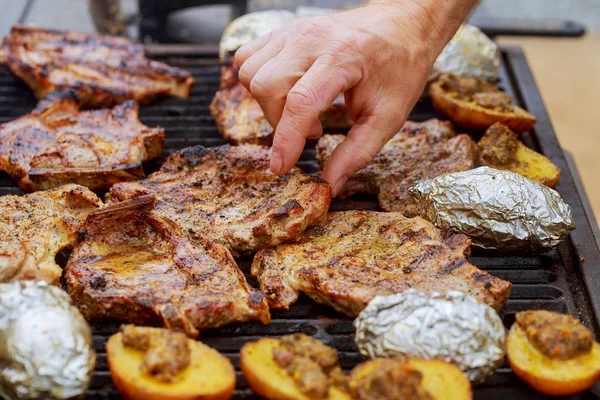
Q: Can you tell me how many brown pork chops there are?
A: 8